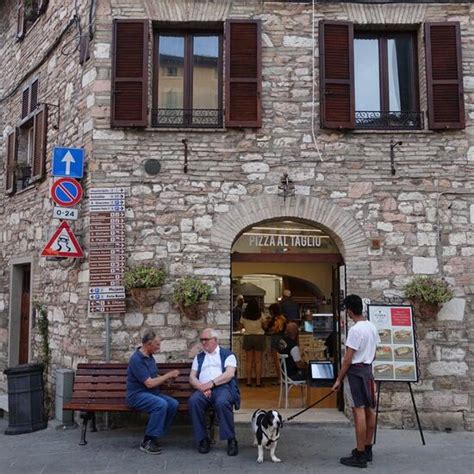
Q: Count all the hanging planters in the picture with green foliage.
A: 3